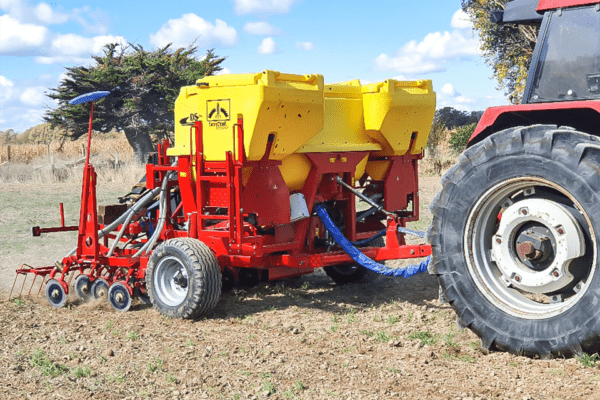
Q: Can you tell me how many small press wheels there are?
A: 4